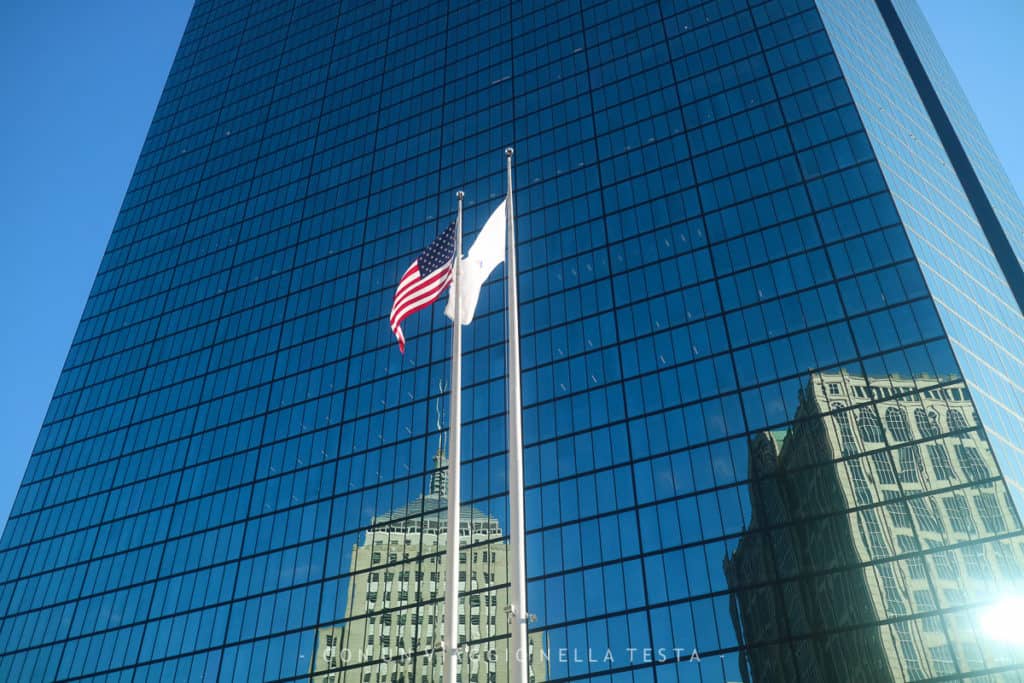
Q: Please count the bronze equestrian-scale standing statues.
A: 0